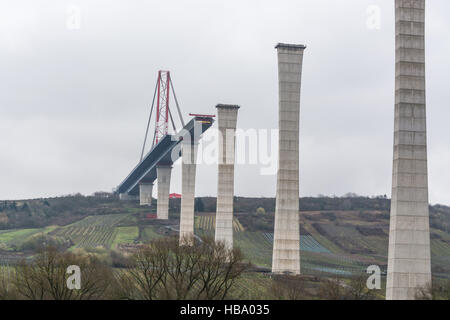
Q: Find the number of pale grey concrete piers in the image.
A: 6